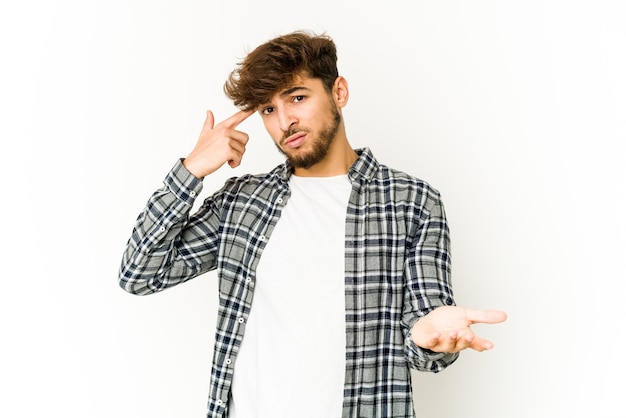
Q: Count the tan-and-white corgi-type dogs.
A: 0